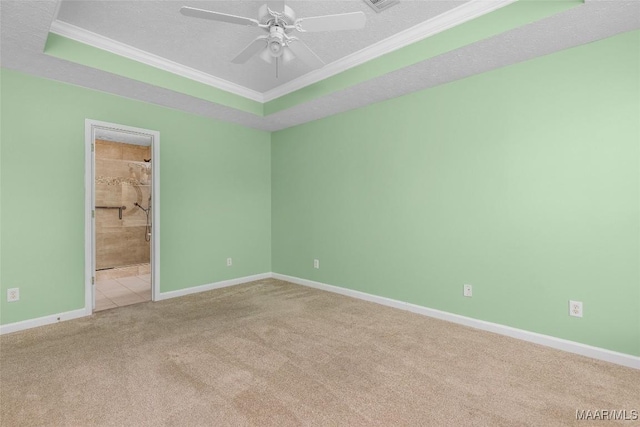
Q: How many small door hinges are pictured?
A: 3